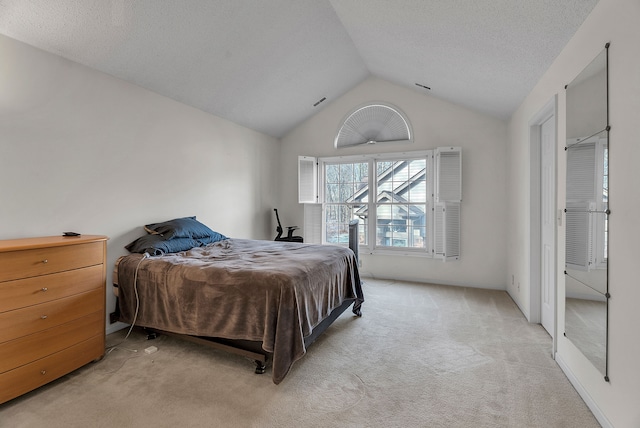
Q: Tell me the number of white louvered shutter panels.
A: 4